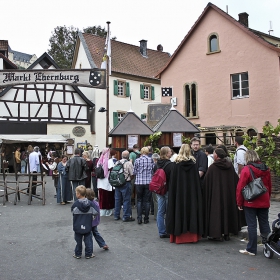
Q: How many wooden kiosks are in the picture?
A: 2